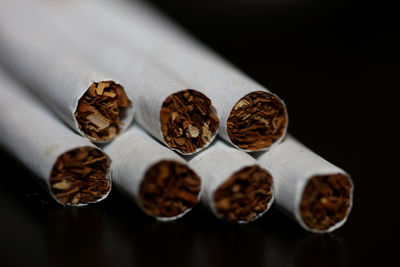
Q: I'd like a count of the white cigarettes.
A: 7